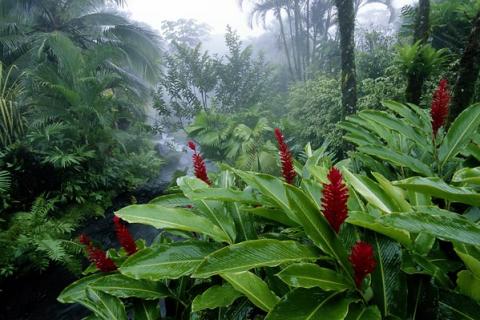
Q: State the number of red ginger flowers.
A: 7